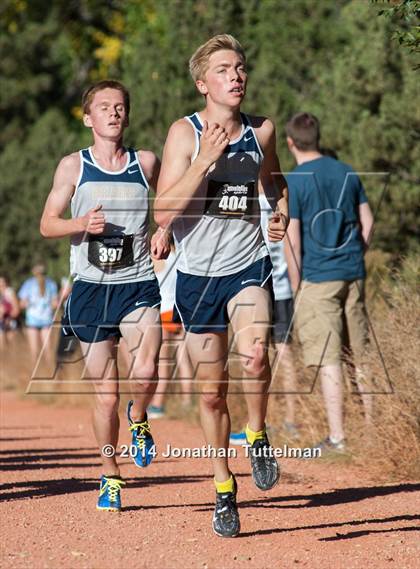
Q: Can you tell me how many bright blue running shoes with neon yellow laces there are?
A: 2